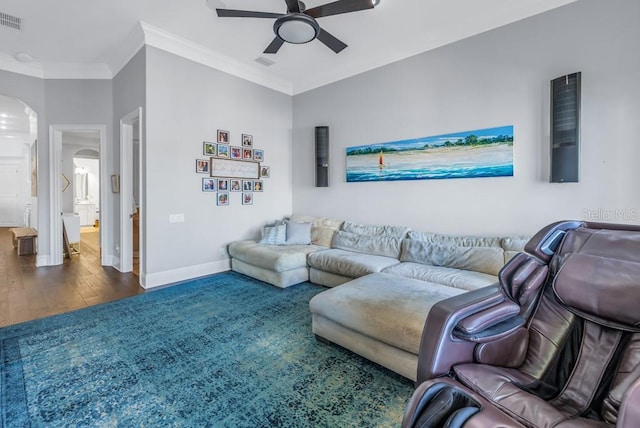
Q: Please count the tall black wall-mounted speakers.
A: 2